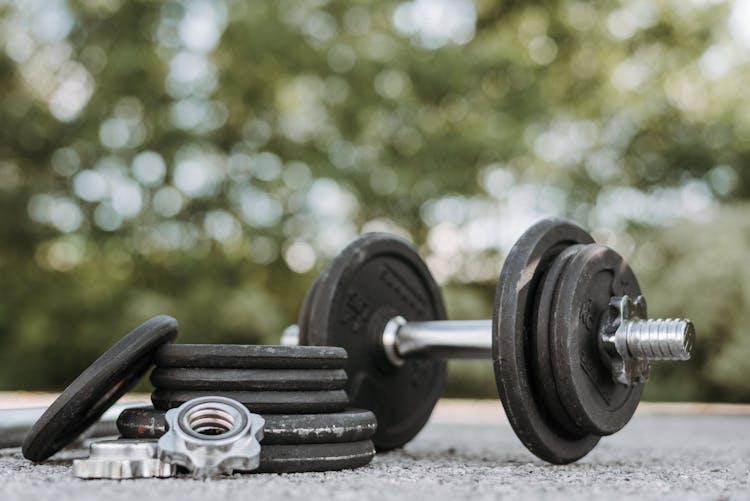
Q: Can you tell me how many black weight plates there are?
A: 11